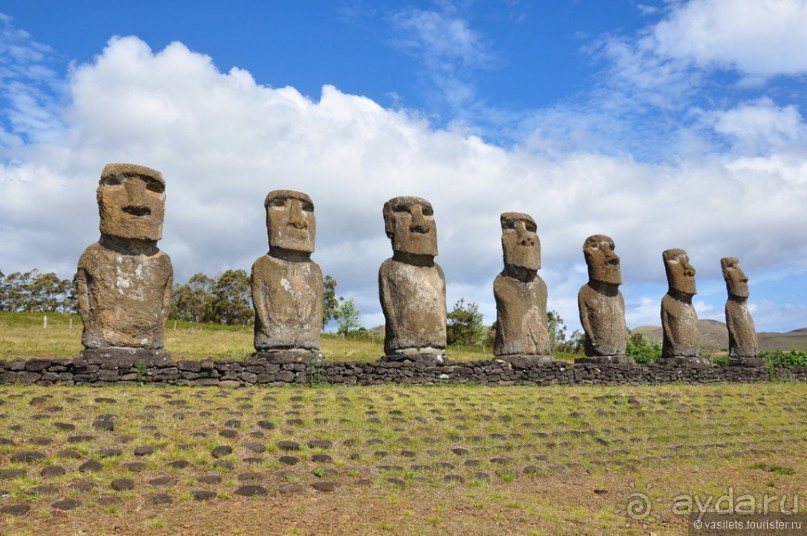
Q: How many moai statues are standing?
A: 7